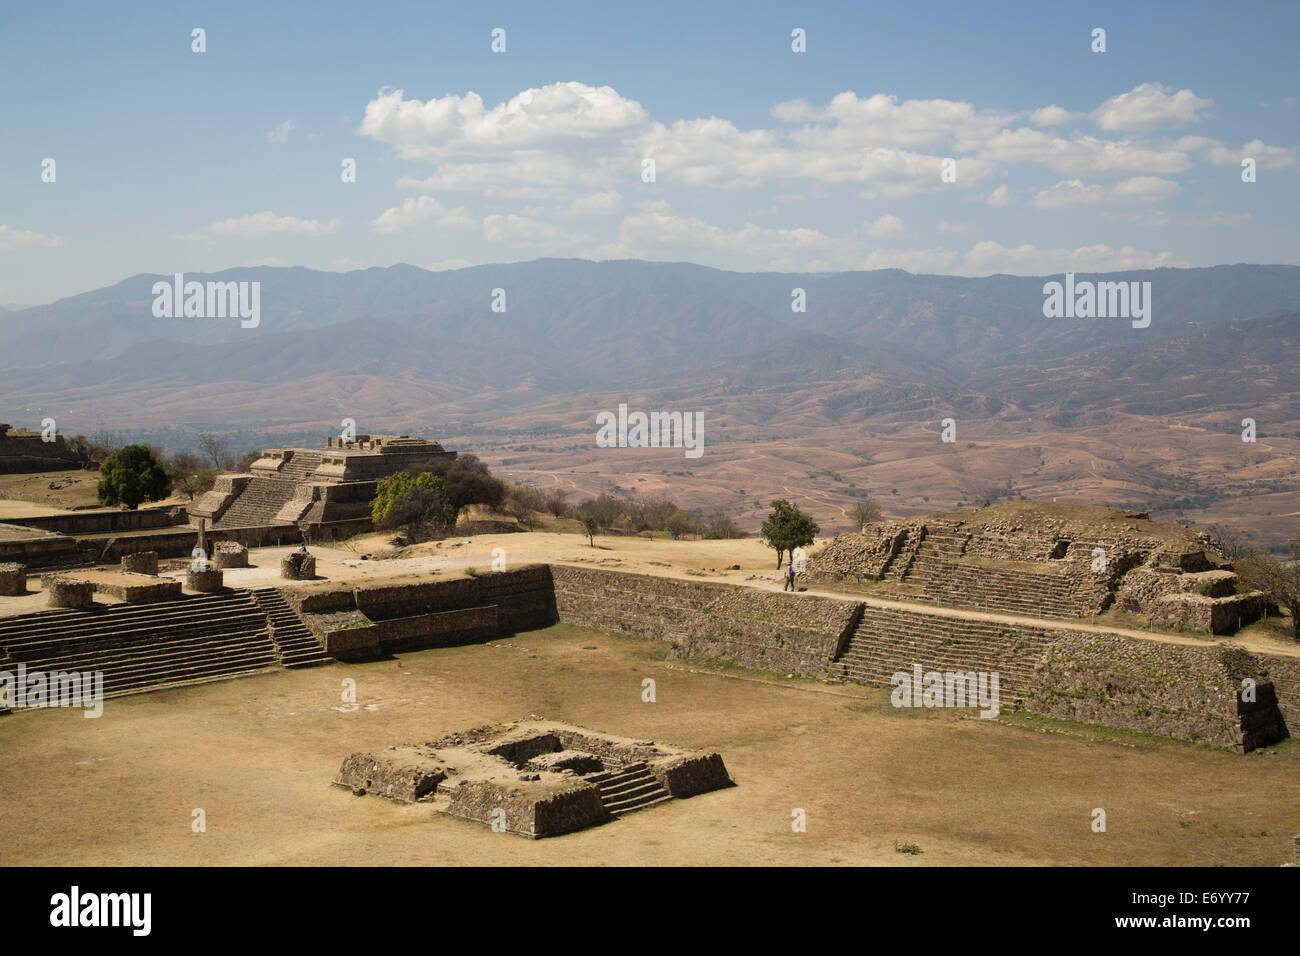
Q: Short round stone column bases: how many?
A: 6